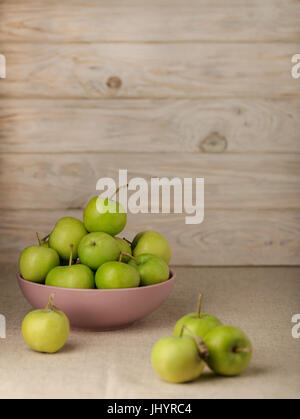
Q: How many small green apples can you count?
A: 13